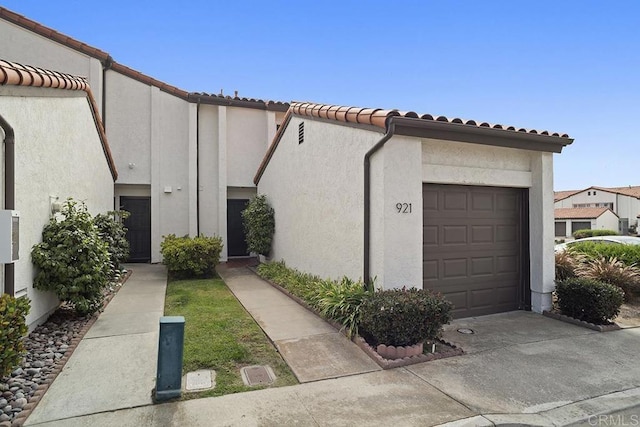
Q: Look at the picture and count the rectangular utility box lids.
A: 2